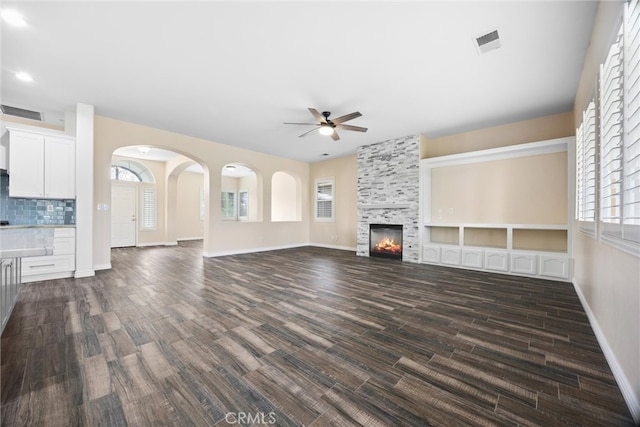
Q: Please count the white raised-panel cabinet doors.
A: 6